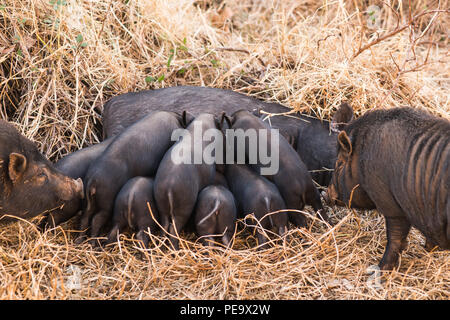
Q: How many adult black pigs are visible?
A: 3